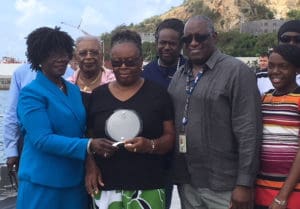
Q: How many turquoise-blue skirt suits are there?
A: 1